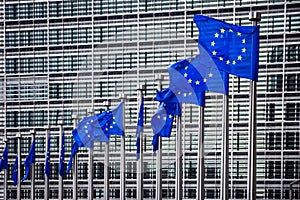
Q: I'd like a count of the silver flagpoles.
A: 15